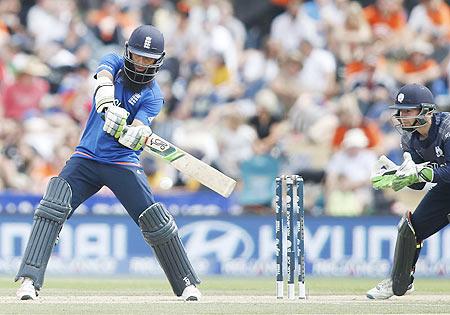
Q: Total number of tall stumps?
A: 3